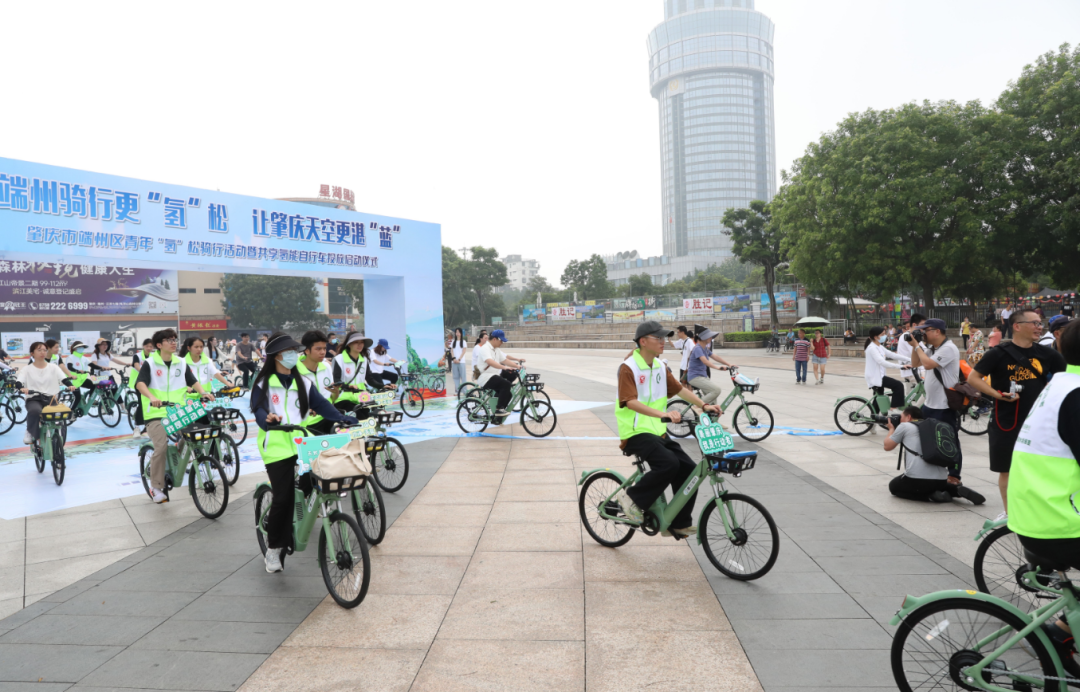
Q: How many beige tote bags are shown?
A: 1